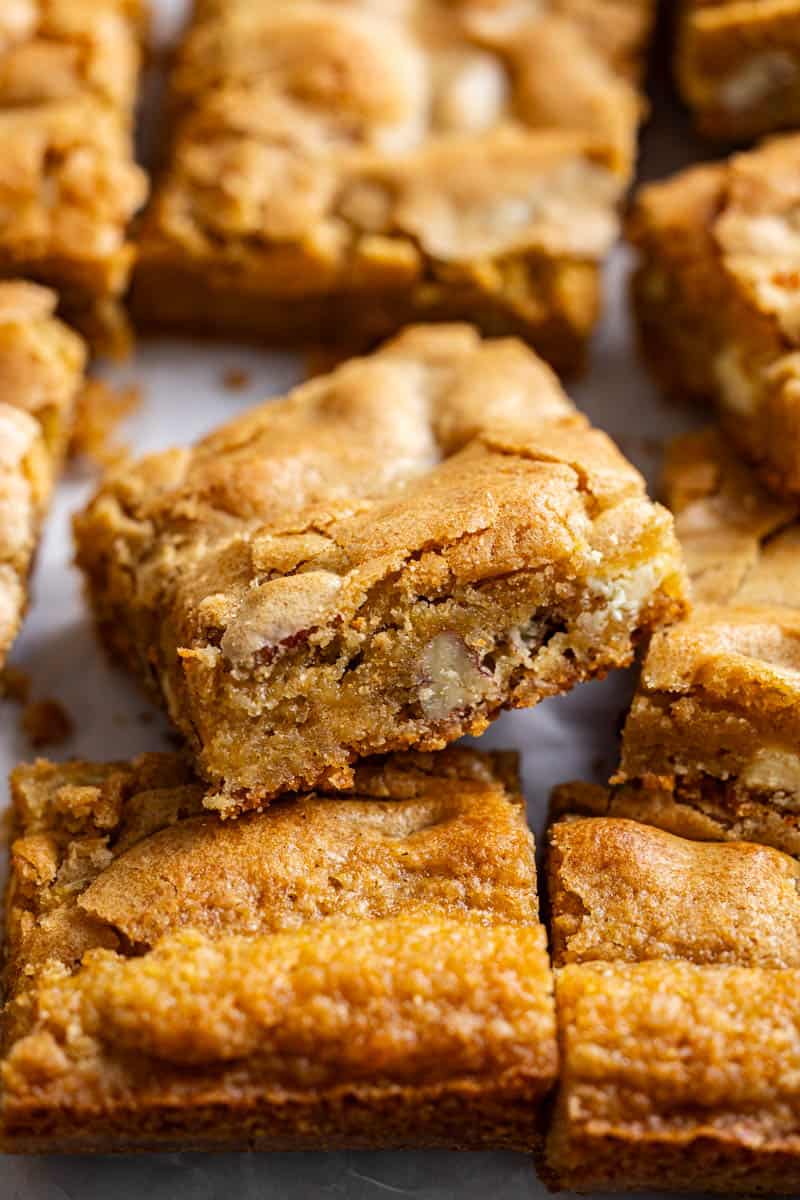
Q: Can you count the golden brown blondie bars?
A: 9